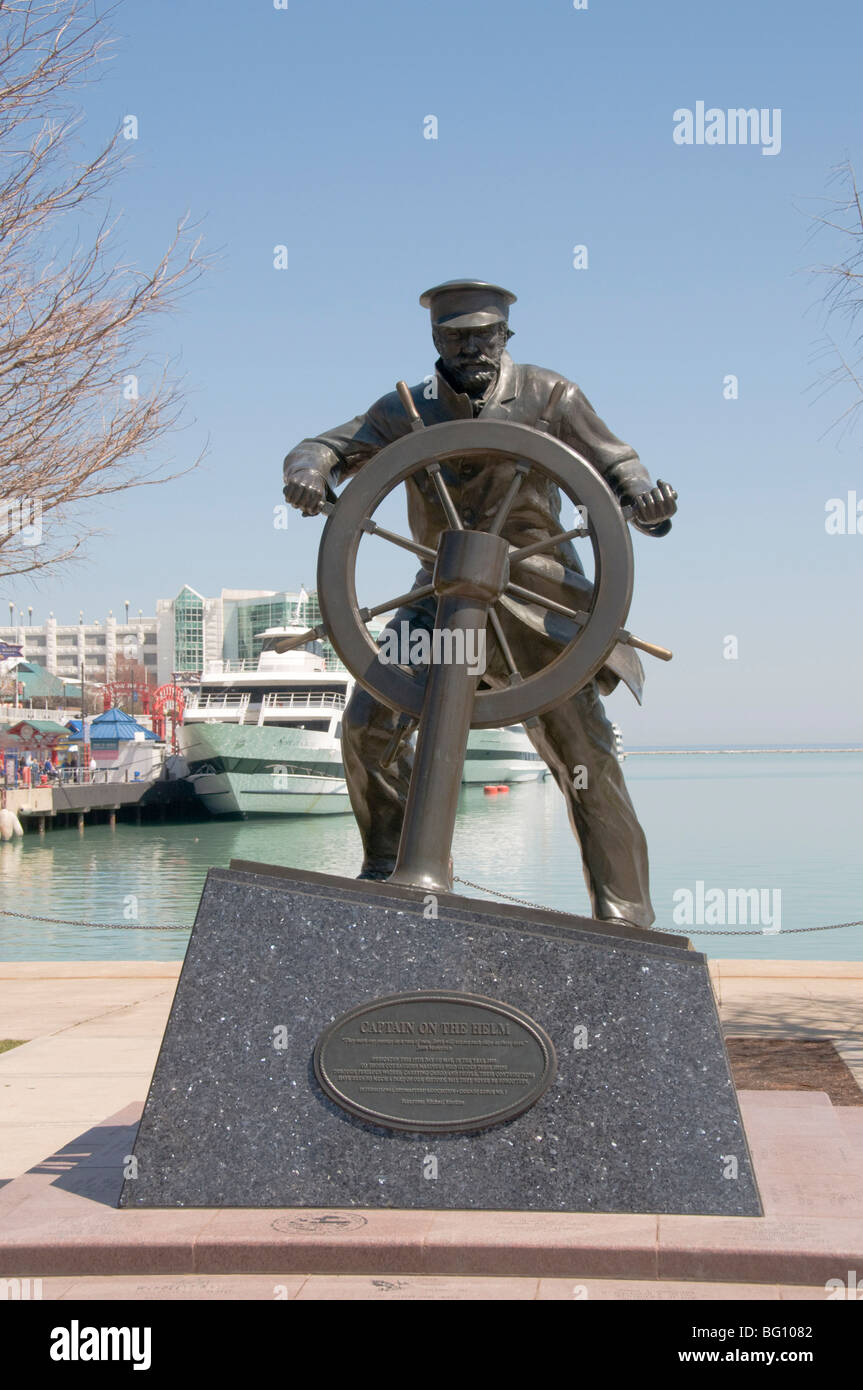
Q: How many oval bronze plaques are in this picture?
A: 1